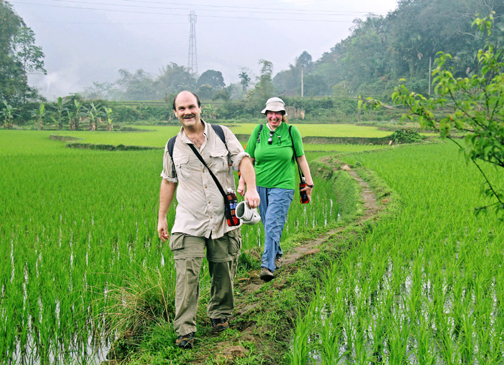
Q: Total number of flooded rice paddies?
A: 2